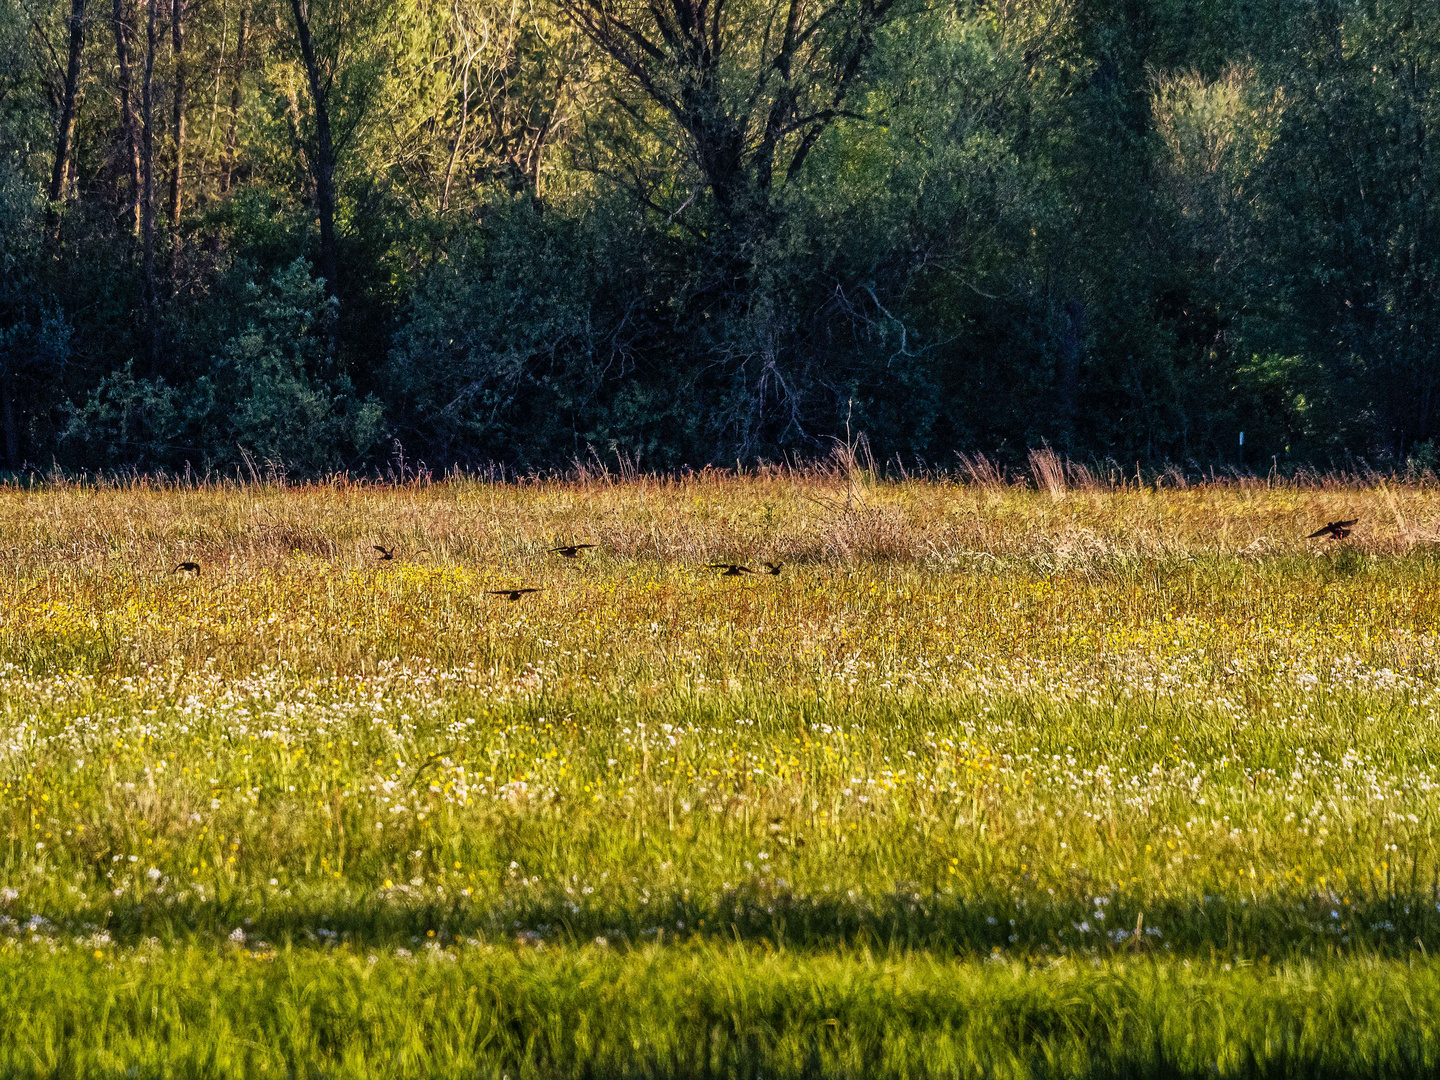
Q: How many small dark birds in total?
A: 7